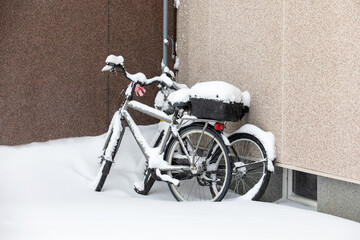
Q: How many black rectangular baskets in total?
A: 1